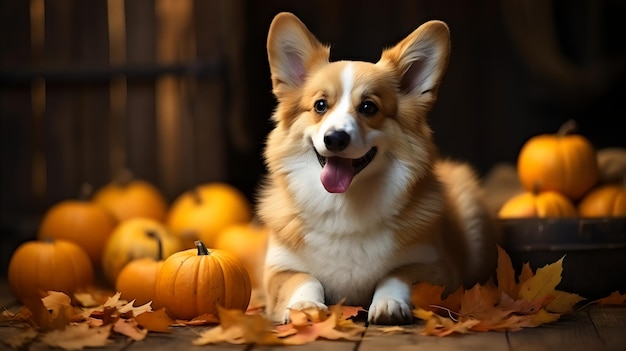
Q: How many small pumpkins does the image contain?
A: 11